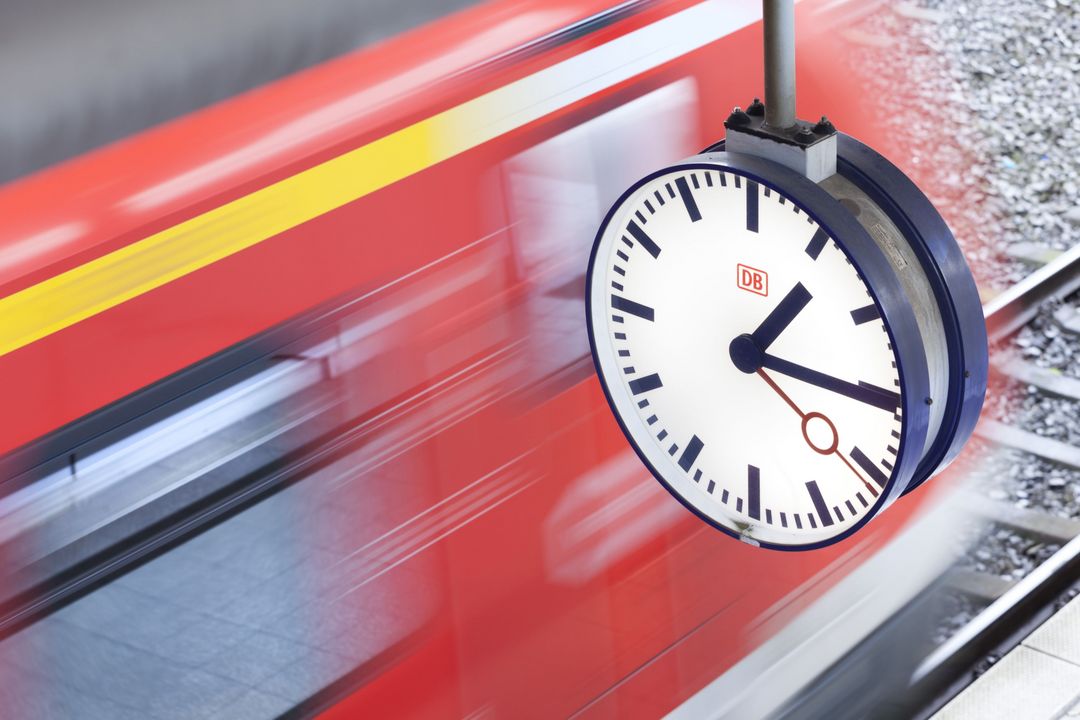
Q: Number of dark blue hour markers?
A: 12